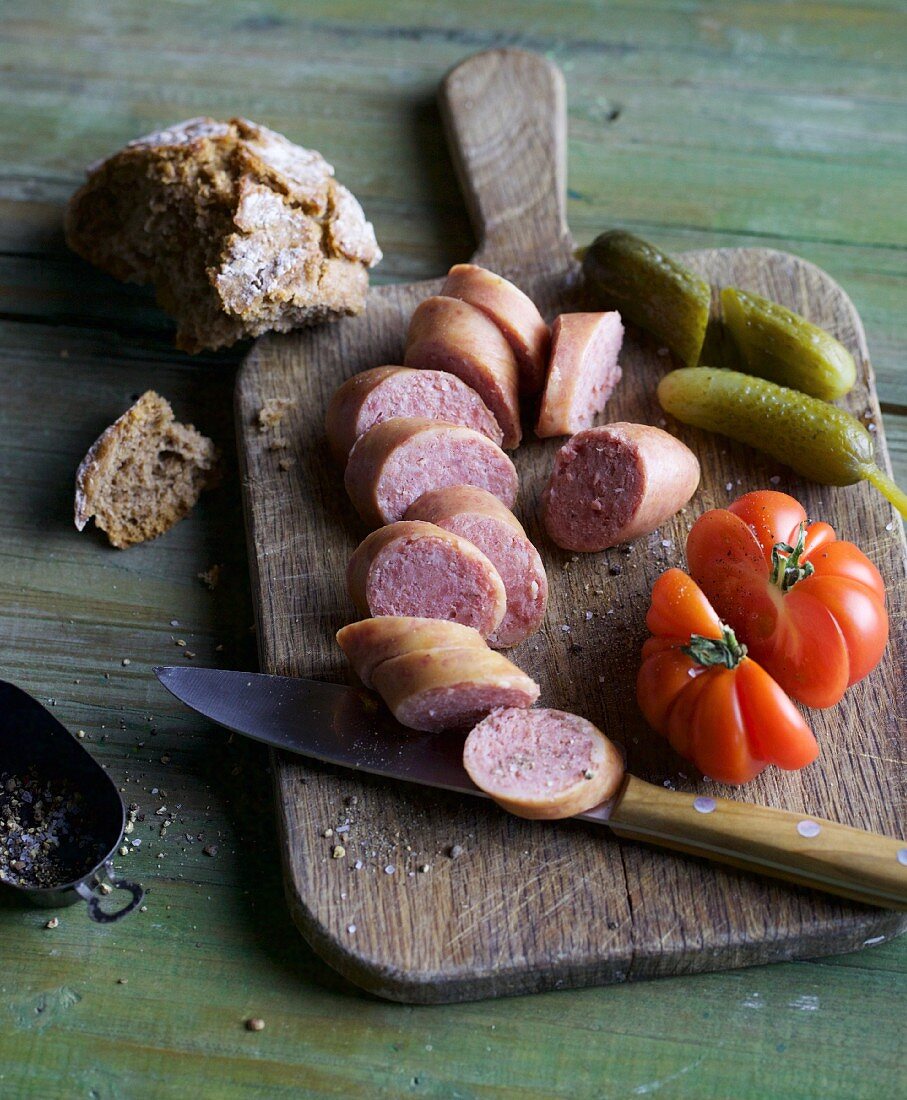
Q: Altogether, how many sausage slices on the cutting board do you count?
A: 11